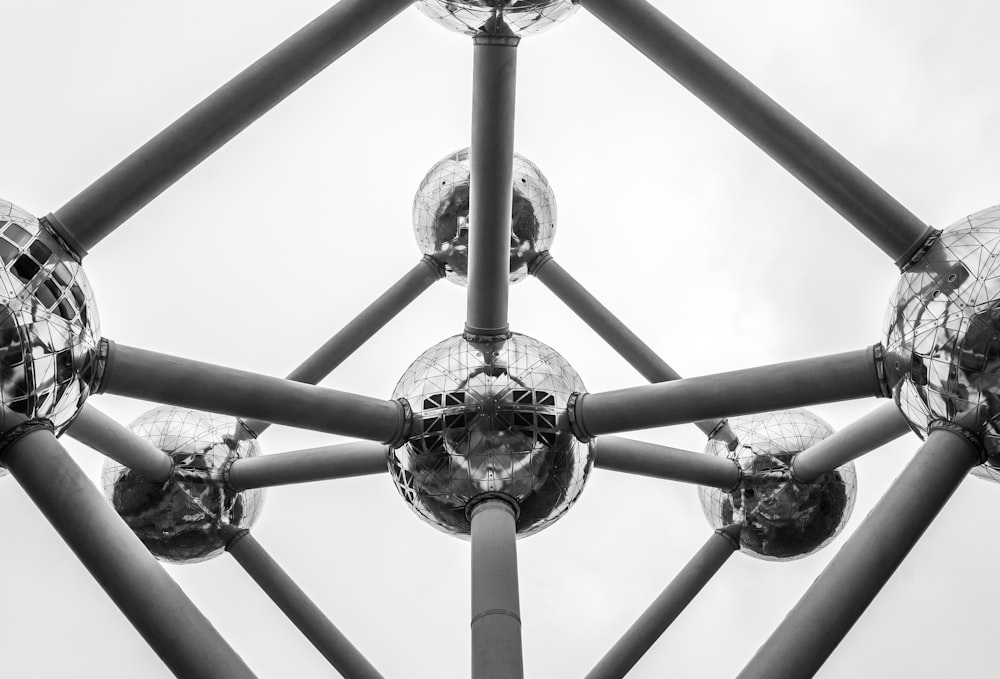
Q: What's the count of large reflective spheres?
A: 7